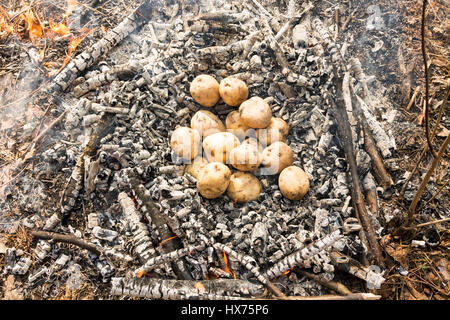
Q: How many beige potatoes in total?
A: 14